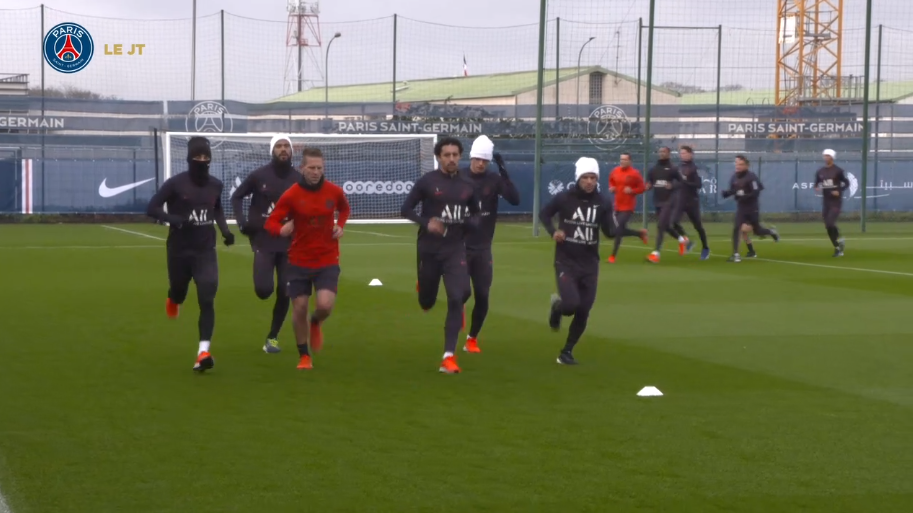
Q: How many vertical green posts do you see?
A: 3